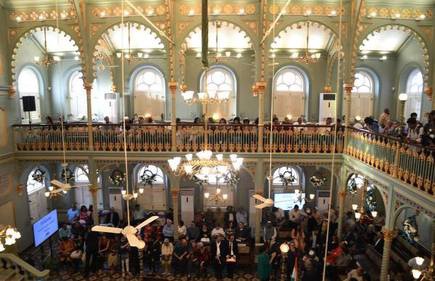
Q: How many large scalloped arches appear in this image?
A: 5